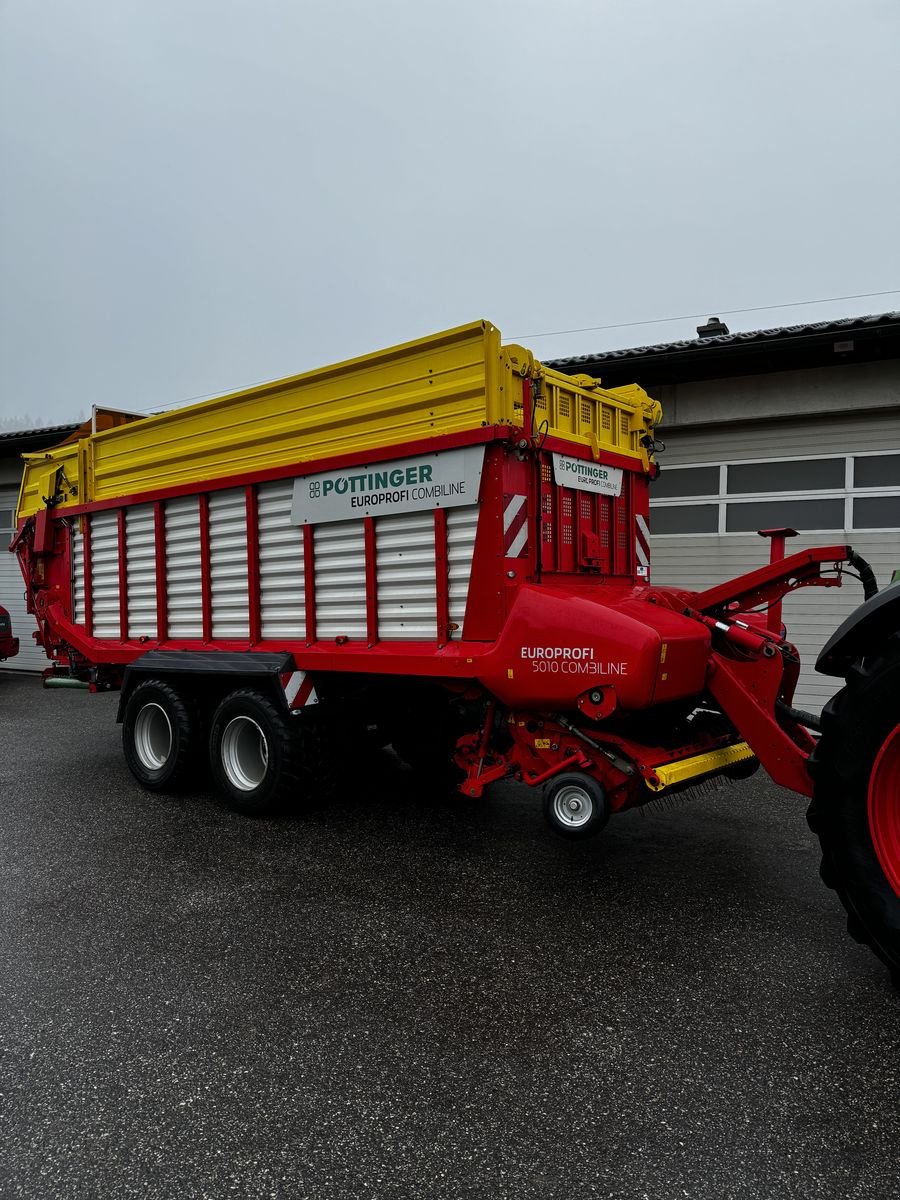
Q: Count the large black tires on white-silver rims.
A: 2